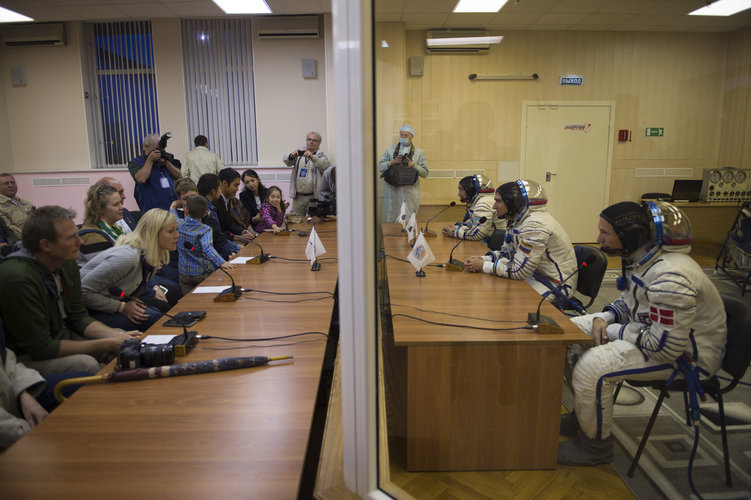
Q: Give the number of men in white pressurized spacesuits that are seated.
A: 3